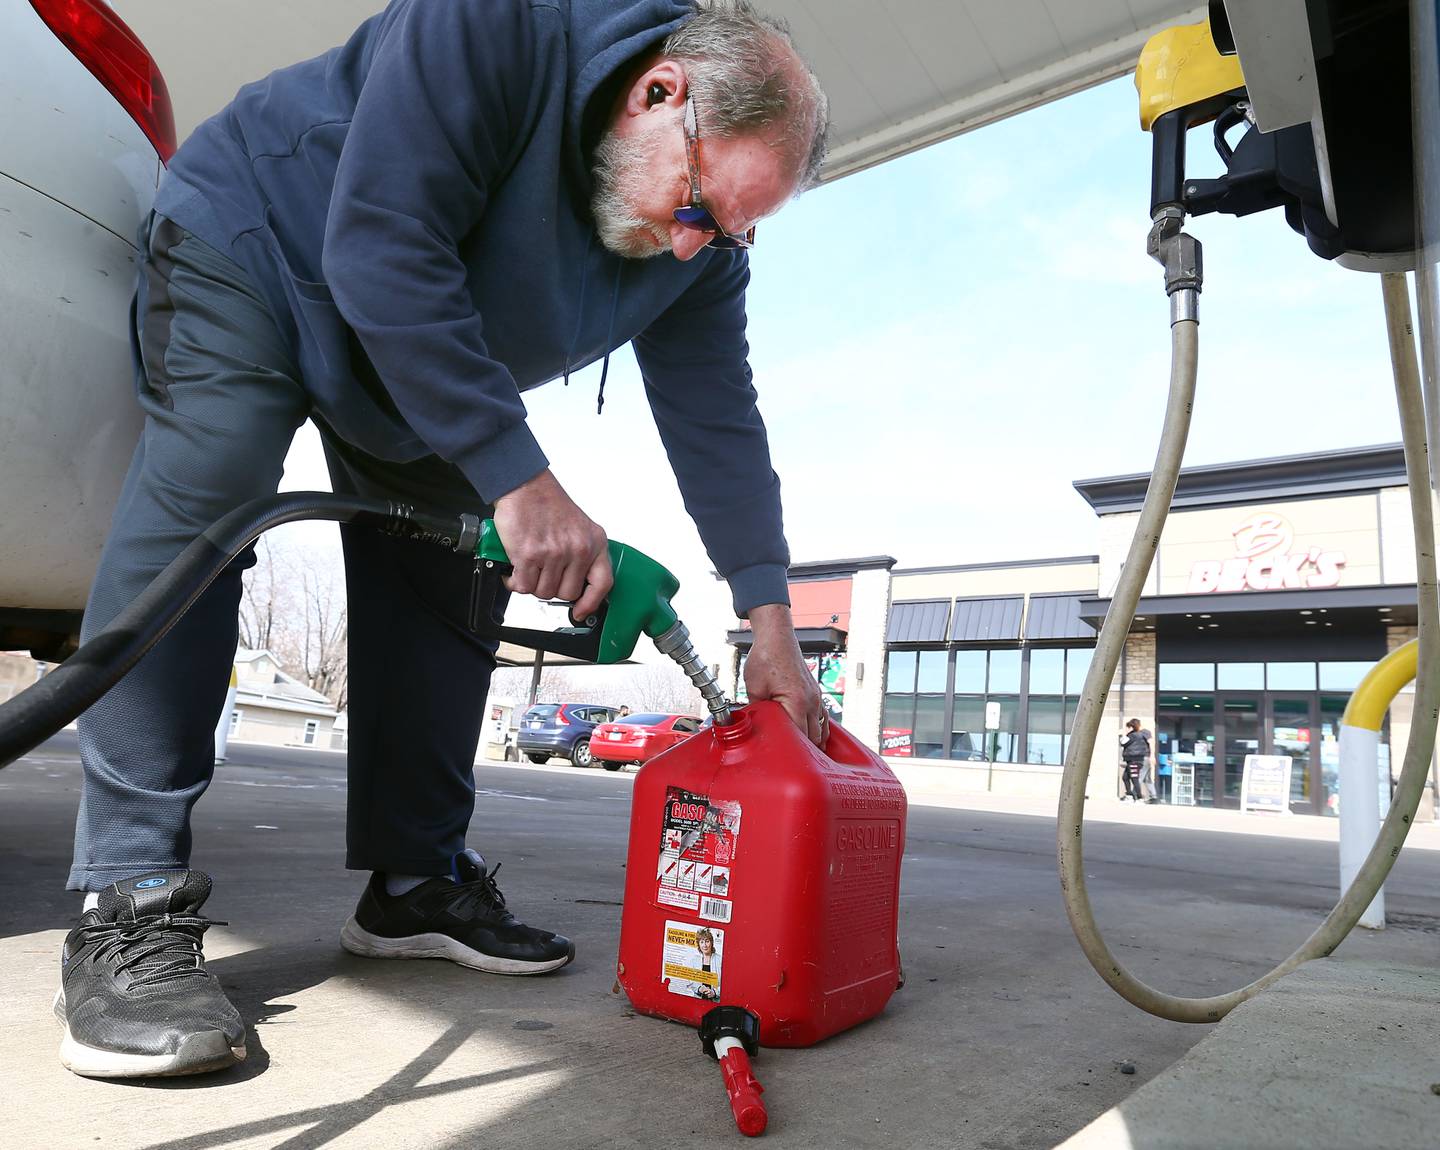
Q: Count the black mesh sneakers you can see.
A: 2